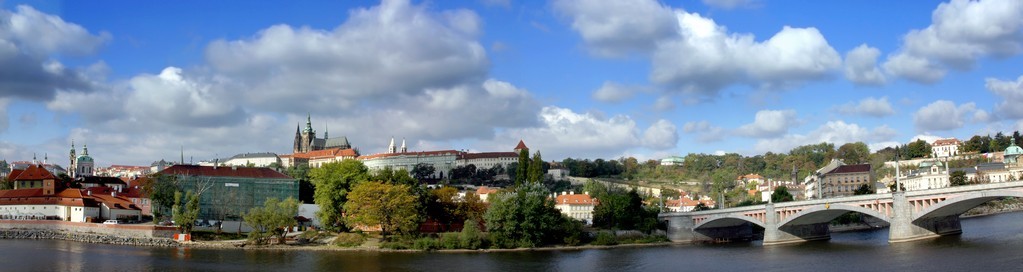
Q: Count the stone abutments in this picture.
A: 3